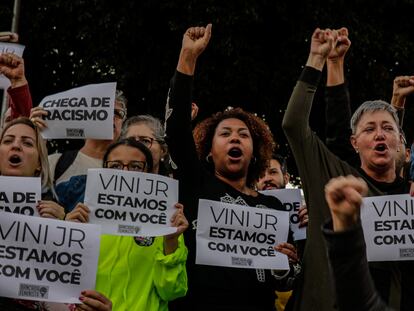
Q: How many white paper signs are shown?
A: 8